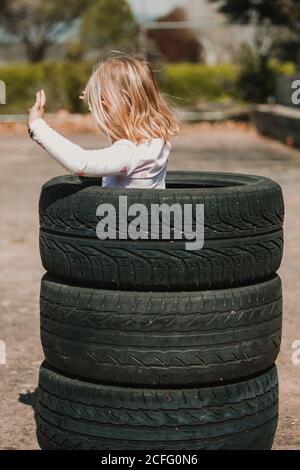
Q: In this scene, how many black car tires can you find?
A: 3